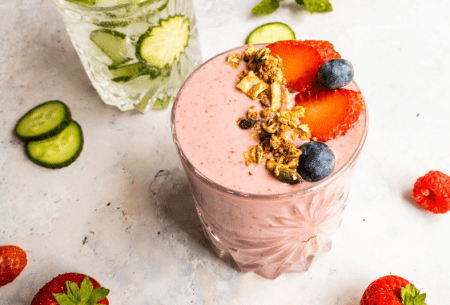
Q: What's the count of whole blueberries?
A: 2